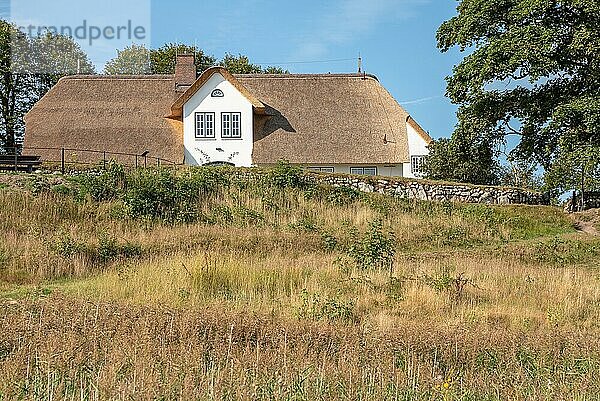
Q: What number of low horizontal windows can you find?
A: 2